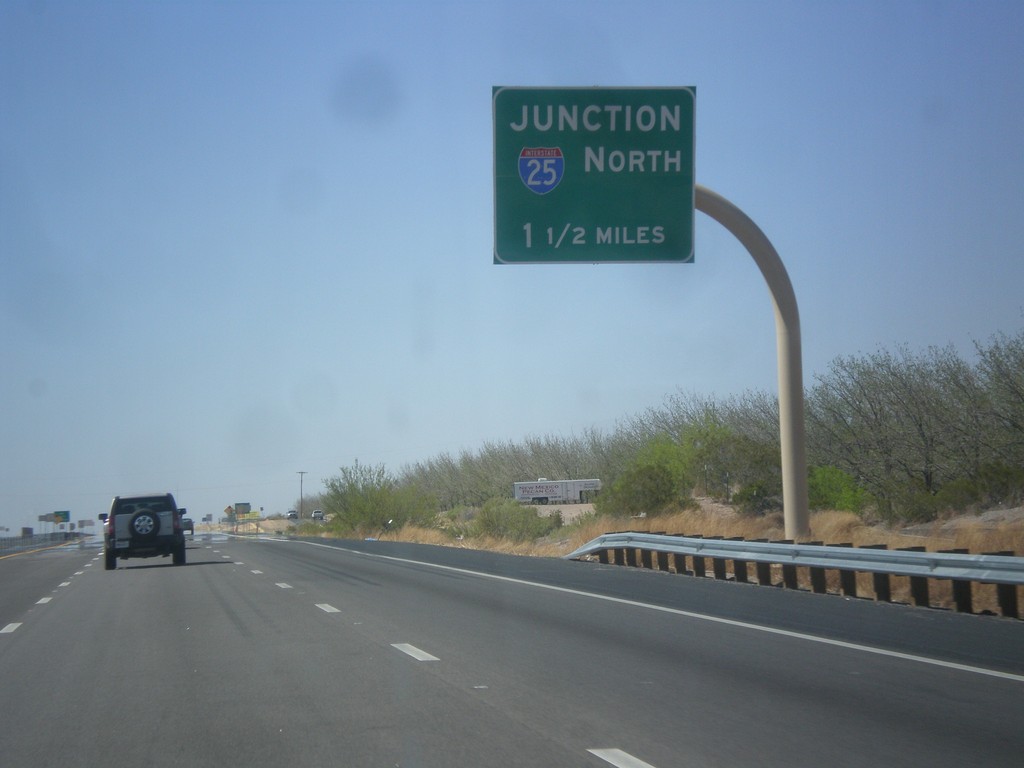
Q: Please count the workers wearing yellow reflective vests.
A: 0